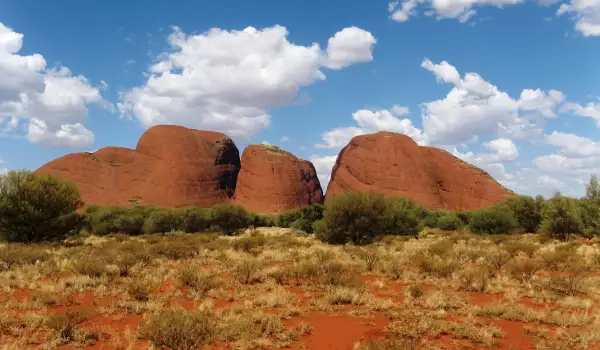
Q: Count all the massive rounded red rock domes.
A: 3